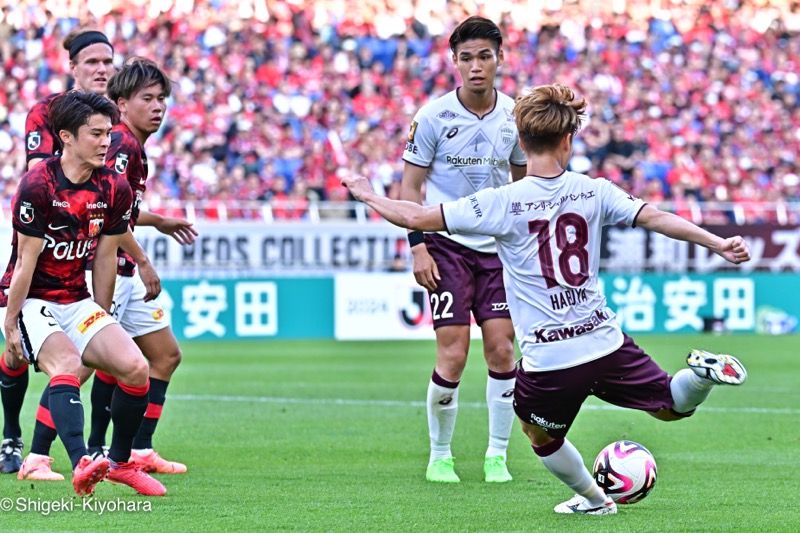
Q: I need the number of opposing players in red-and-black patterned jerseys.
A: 3